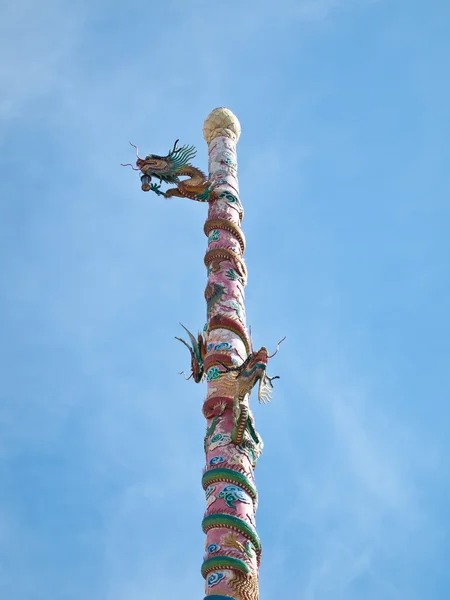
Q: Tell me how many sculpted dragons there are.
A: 3